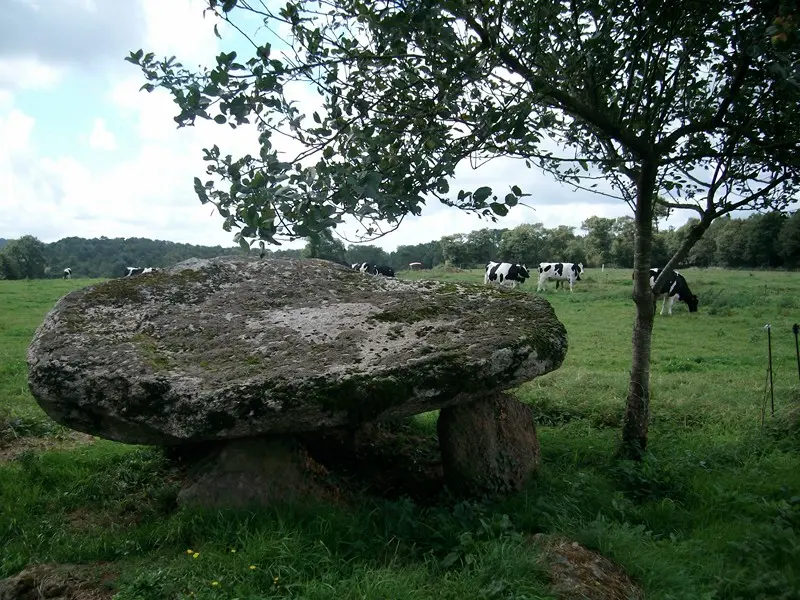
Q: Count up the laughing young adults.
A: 0